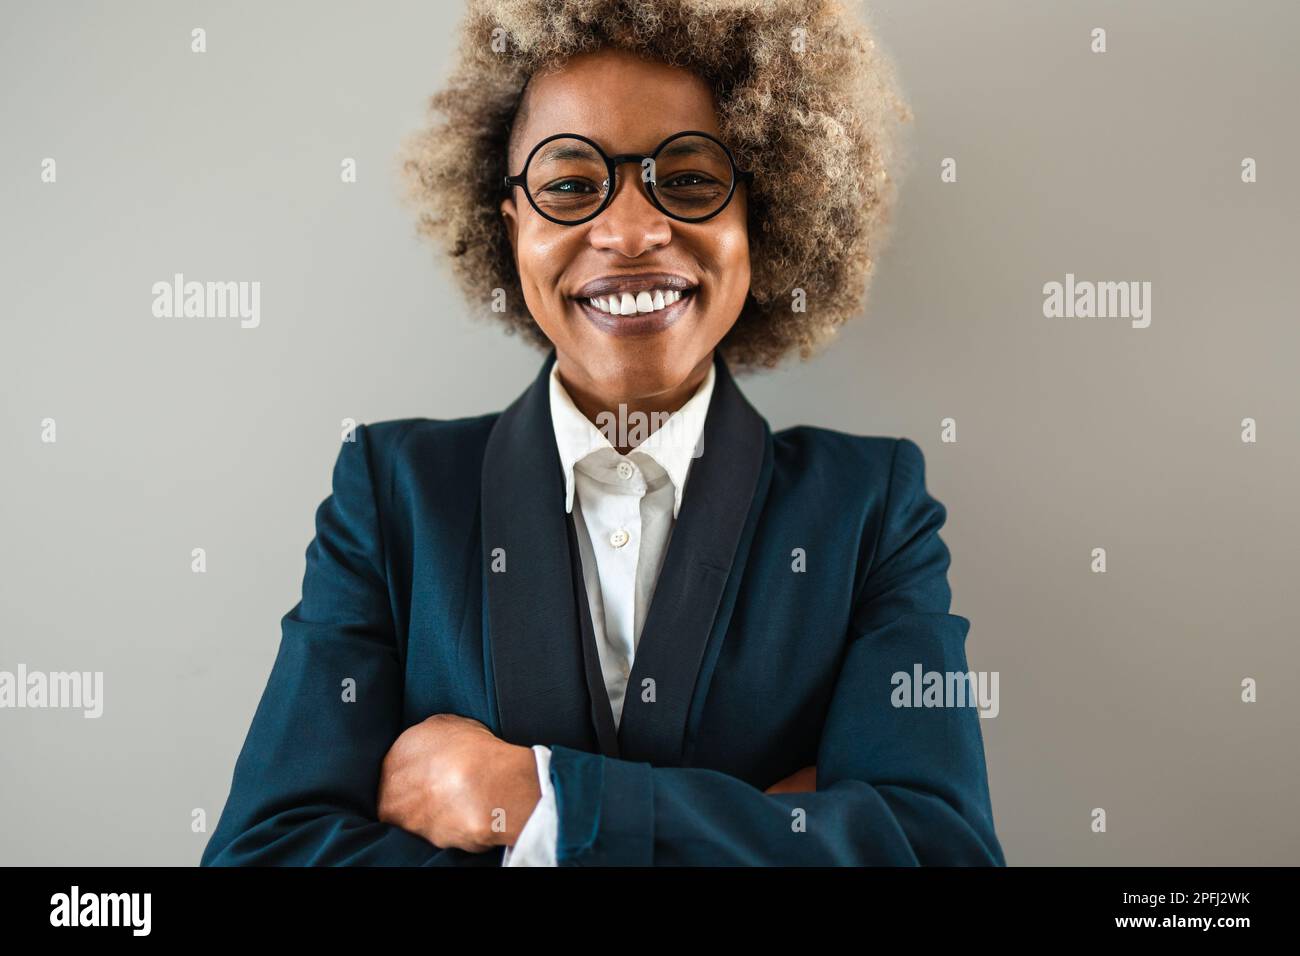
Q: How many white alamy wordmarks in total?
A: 6